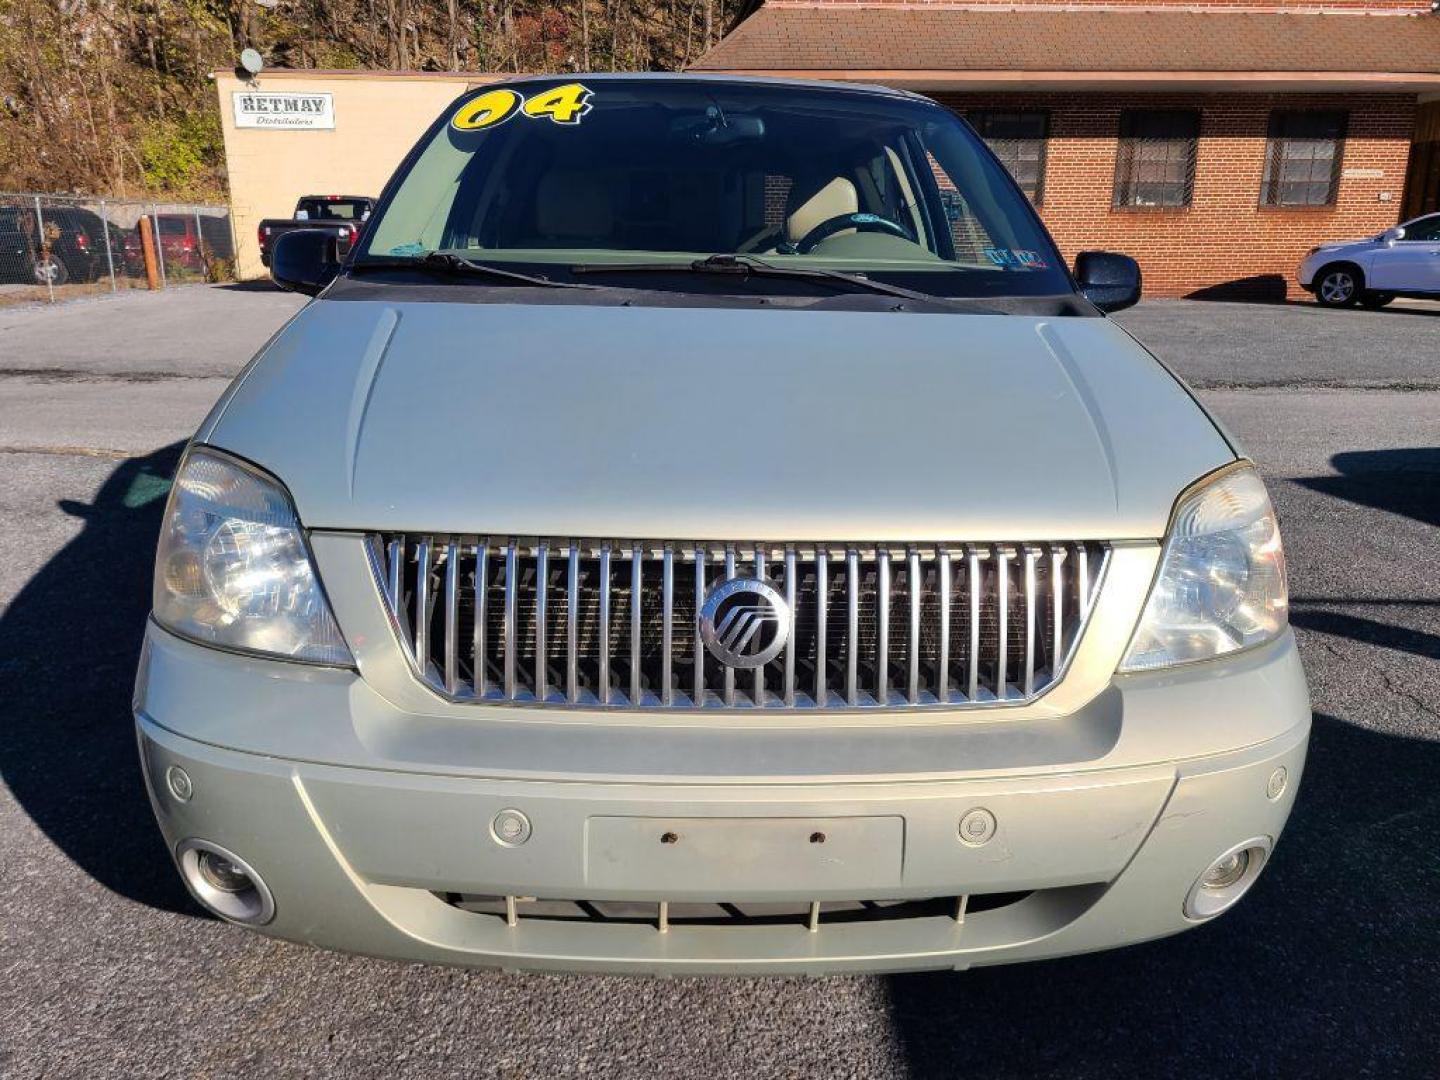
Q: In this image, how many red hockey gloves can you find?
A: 0